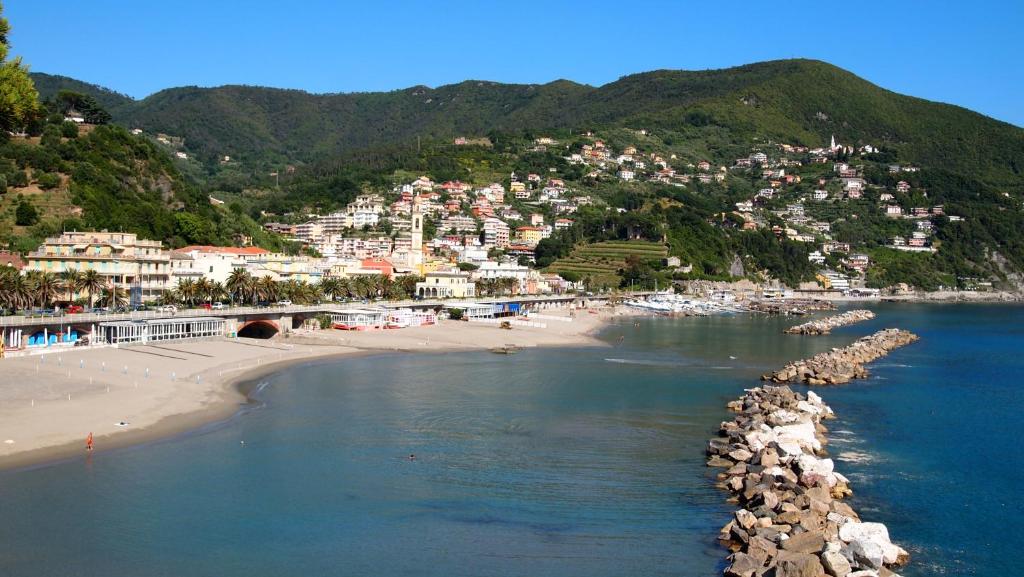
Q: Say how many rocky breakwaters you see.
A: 3